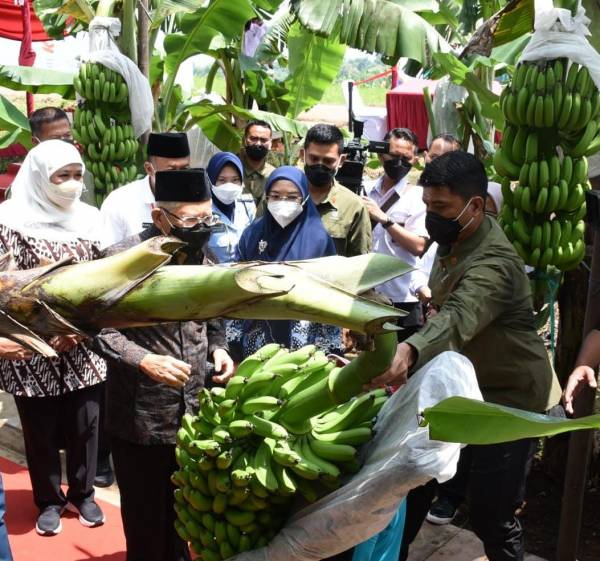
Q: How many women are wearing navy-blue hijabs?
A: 2